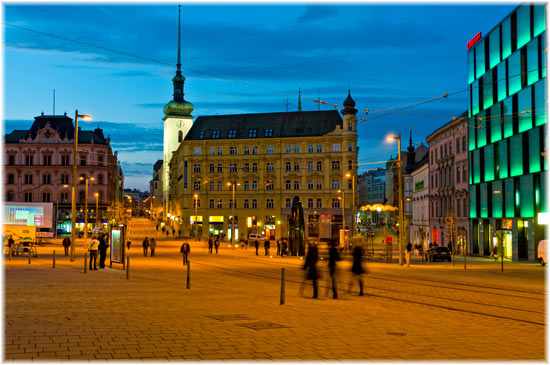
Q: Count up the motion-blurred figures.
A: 3